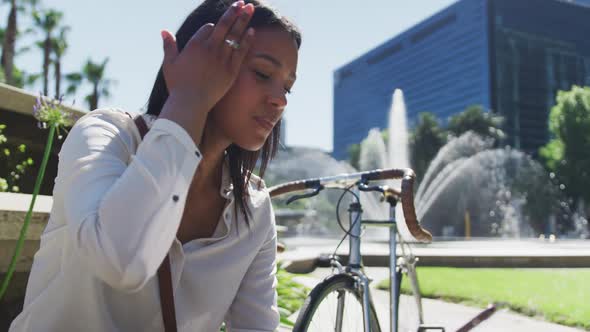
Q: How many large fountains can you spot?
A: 1